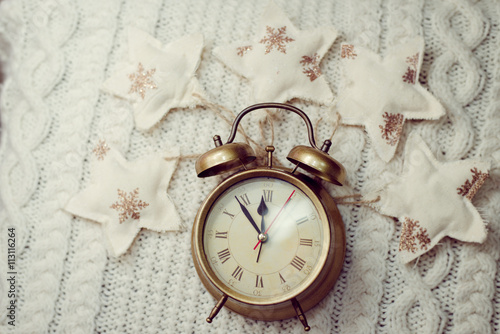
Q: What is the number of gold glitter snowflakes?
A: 11